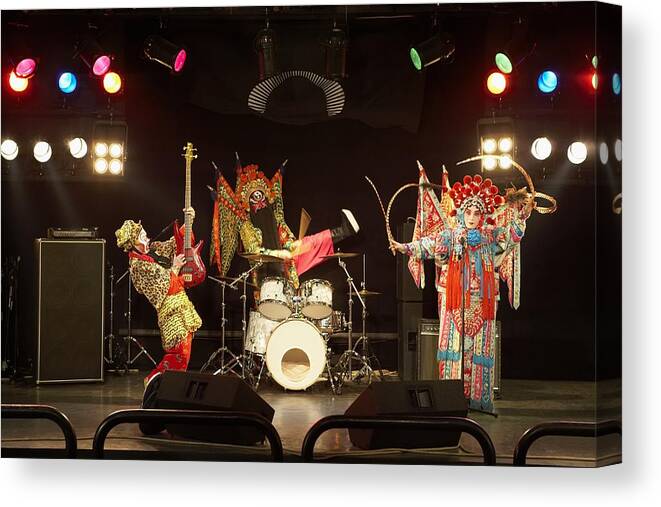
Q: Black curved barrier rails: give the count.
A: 4